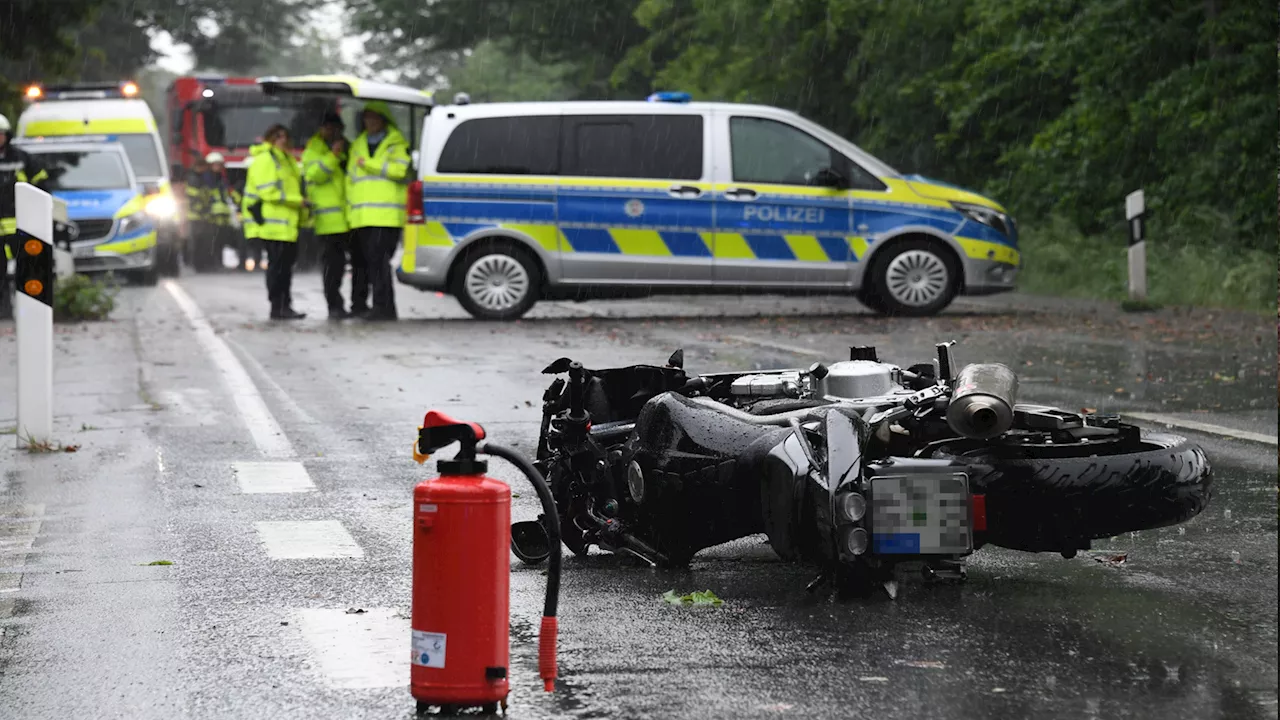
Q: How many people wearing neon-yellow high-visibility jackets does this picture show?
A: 3